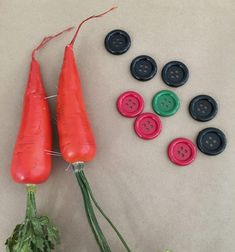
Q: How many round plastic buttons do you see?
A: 9